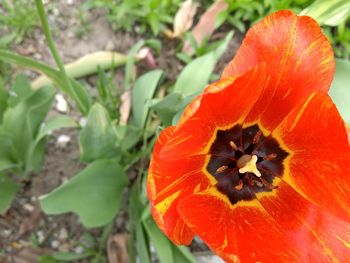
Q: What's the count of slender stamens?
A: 6